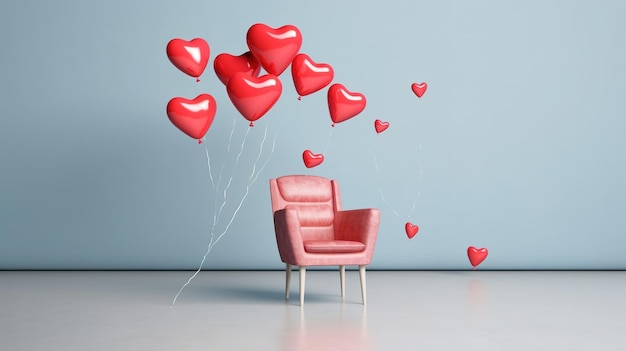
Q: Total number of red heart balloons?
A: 12